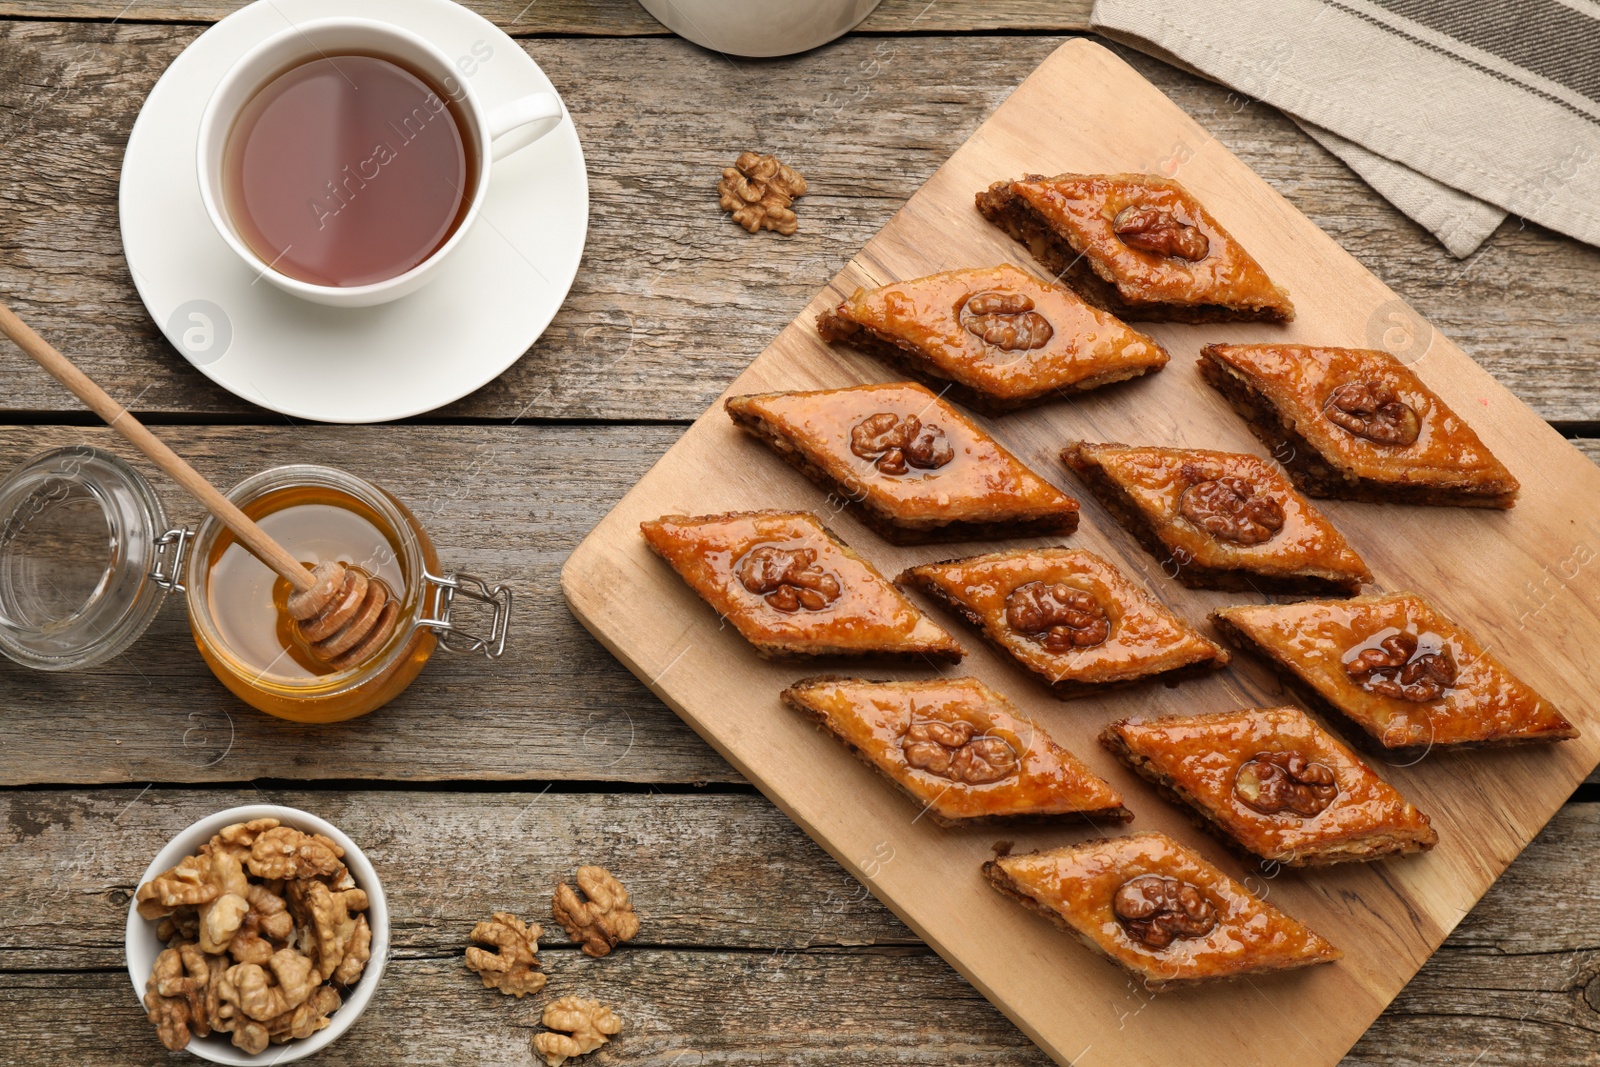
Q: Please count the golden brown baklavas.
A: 11